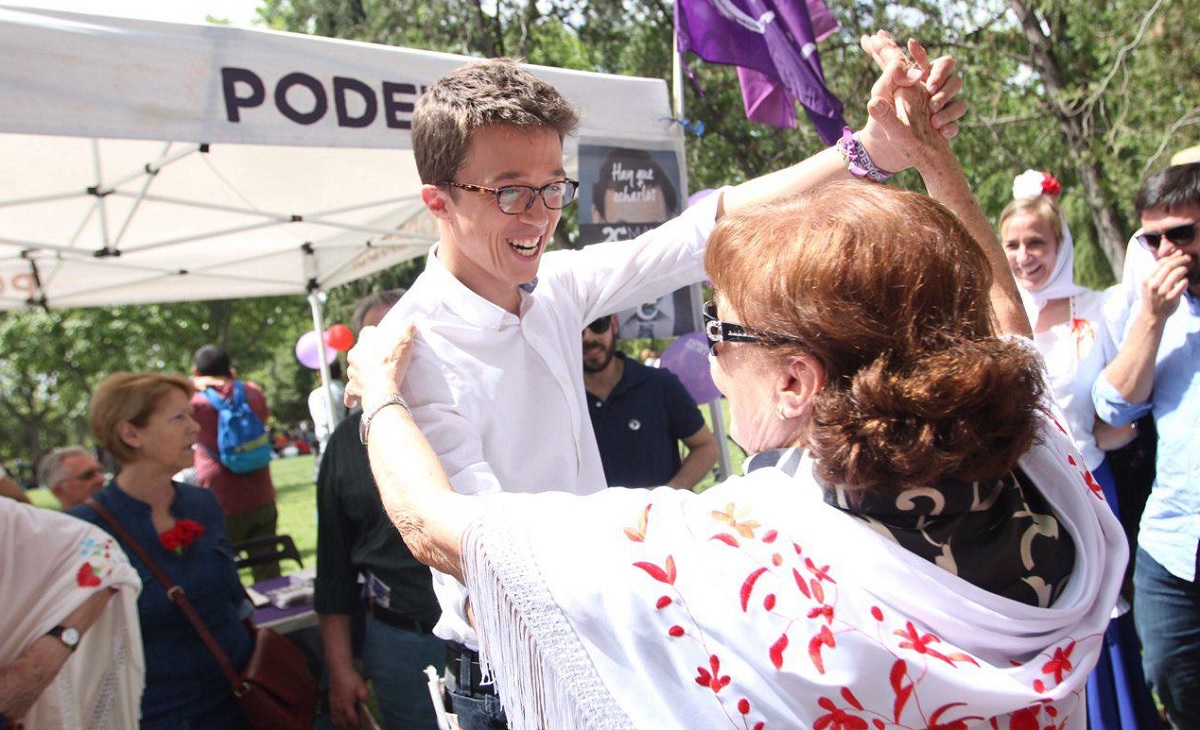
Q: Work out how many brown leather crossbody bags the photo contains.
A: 1